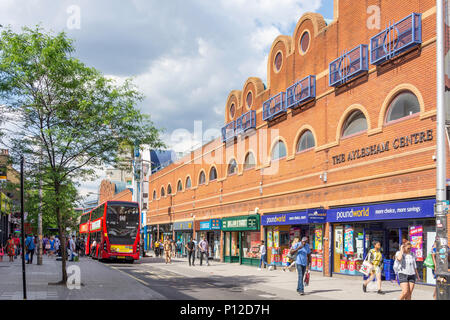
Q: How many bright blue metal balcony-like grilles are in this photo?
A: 6